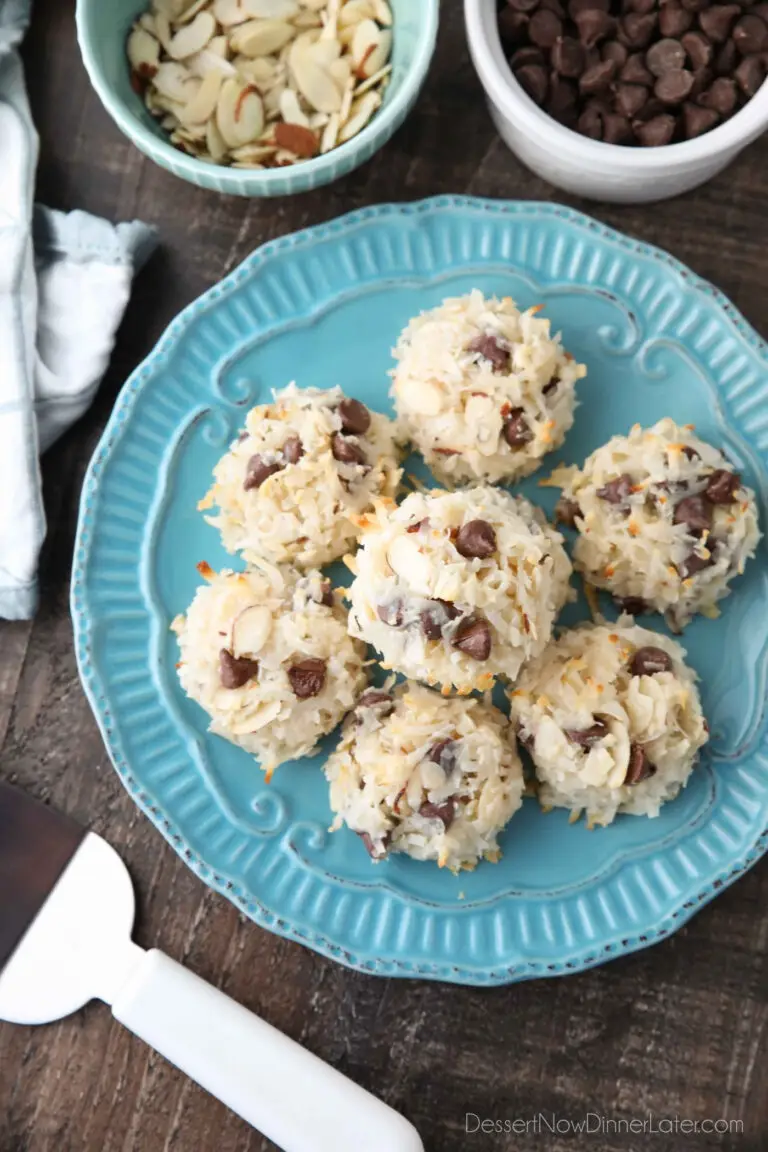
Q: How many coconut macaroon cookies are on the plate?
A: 7